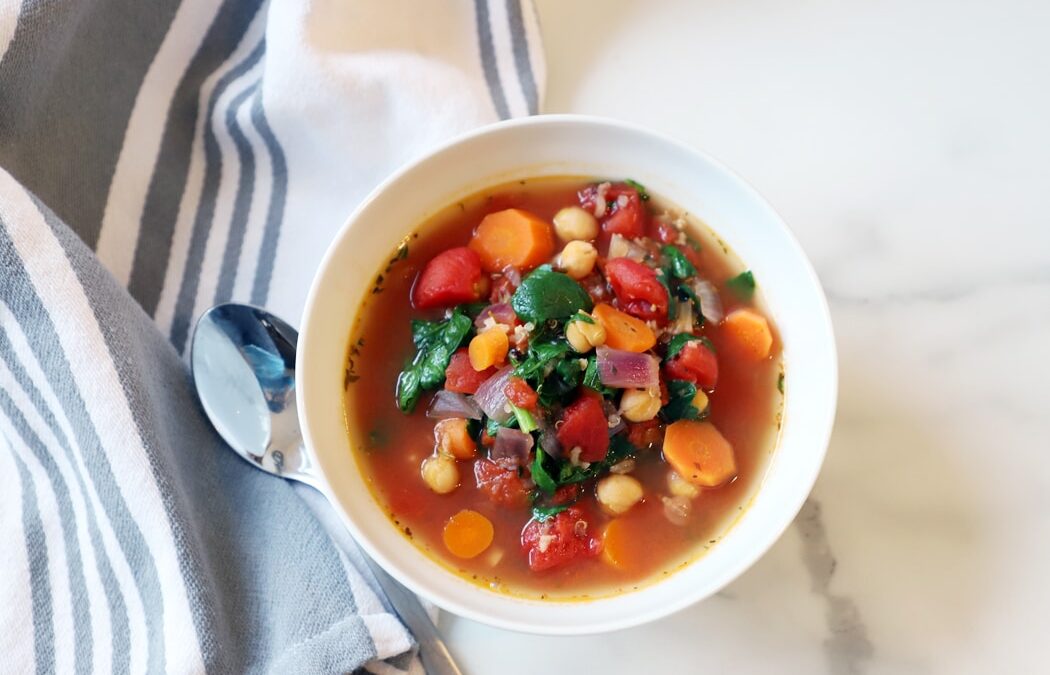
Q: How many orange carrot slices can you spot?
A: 8